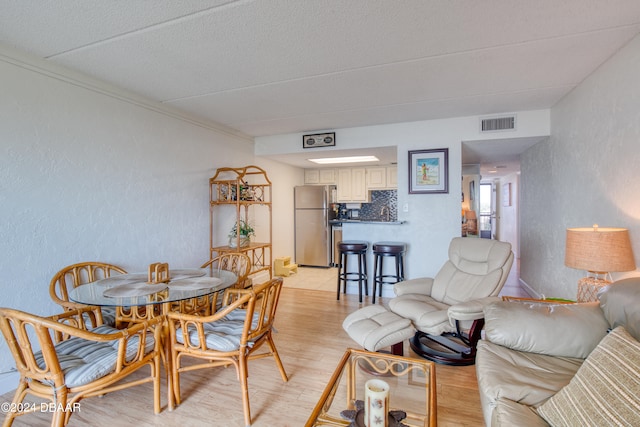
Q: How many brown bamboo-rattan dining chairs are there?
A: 4